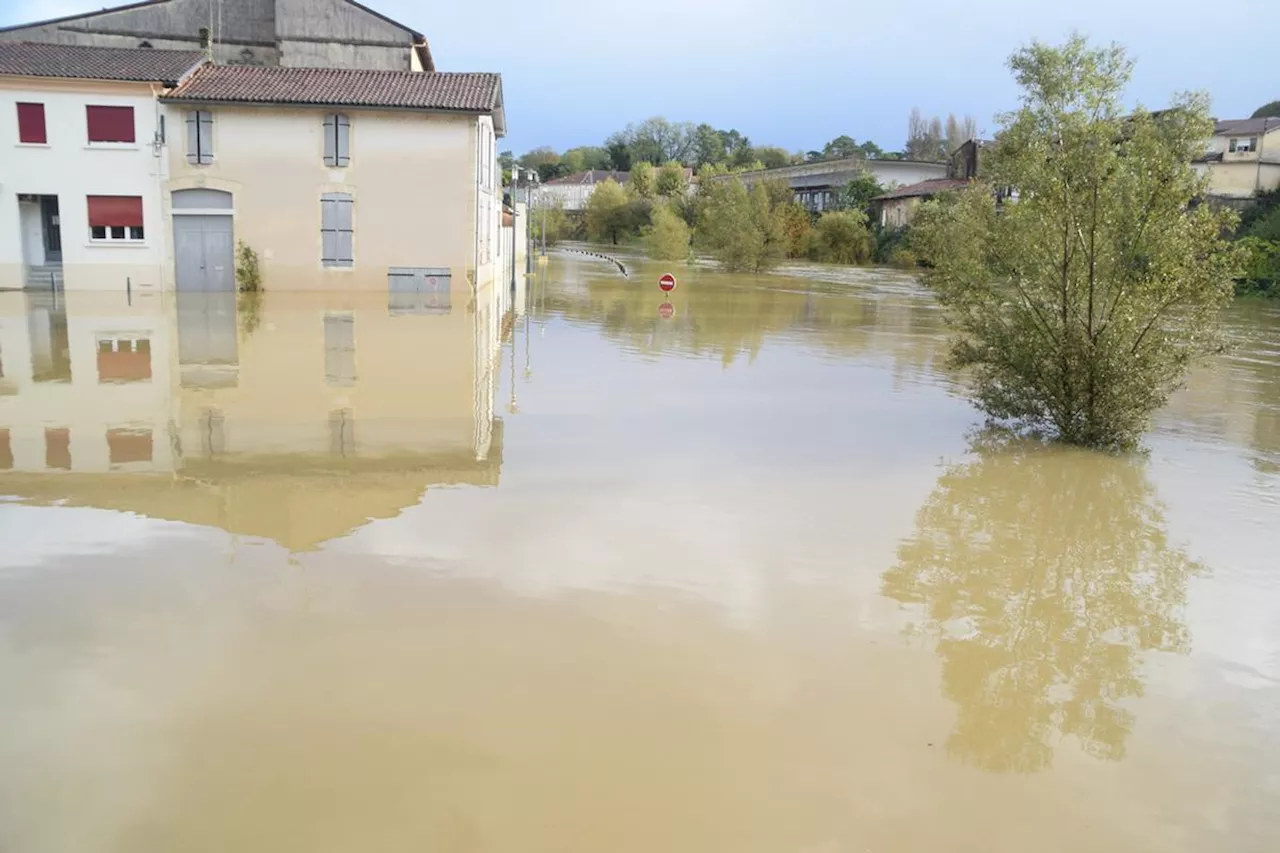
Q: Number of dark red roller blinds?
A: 3